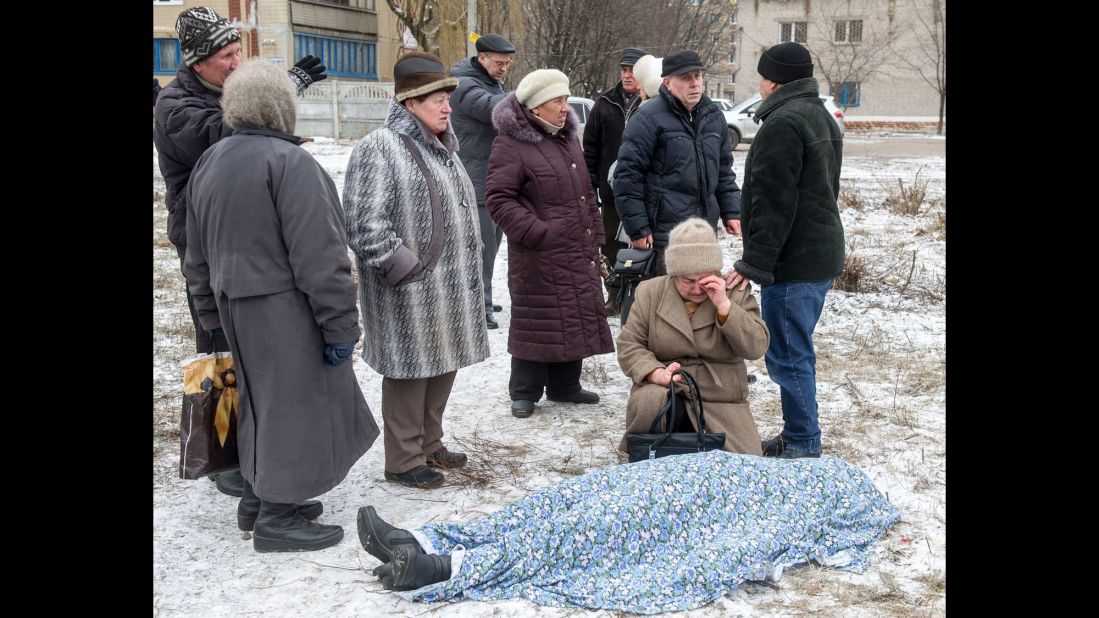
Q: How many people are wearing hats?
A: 10